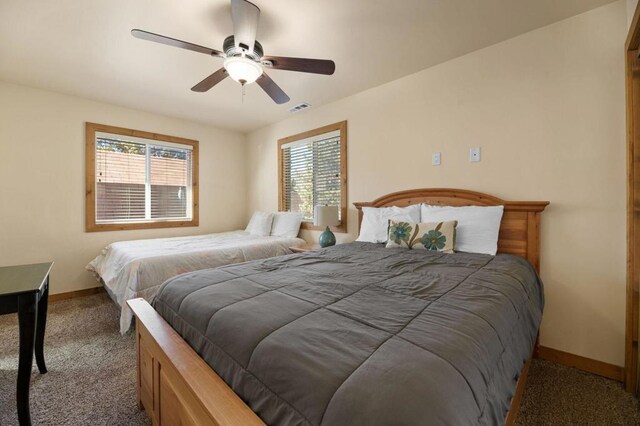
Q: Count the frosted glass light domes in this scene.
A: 1